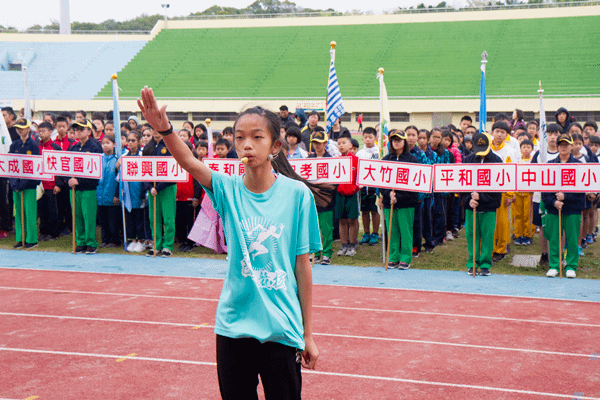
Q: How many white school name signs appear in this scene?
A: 8